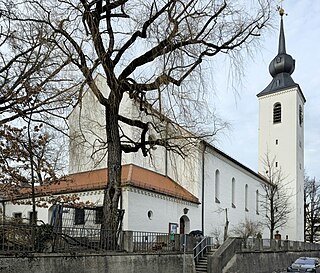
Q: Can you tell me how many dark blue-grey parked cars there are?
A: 1